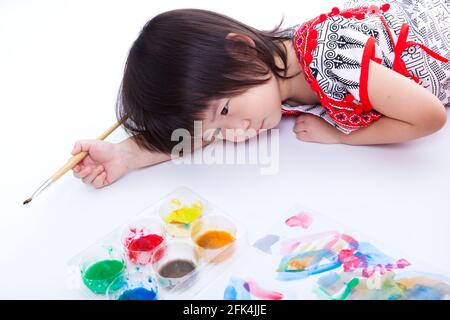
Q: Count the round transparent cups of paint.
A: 6